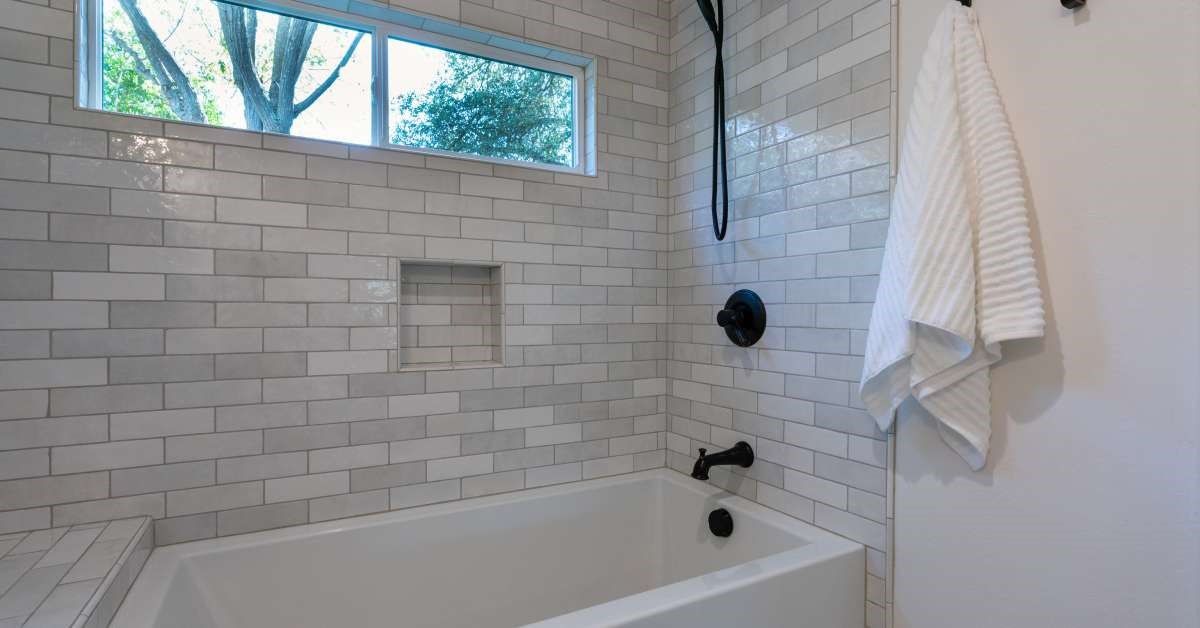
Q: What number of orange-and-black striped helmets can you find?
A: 0